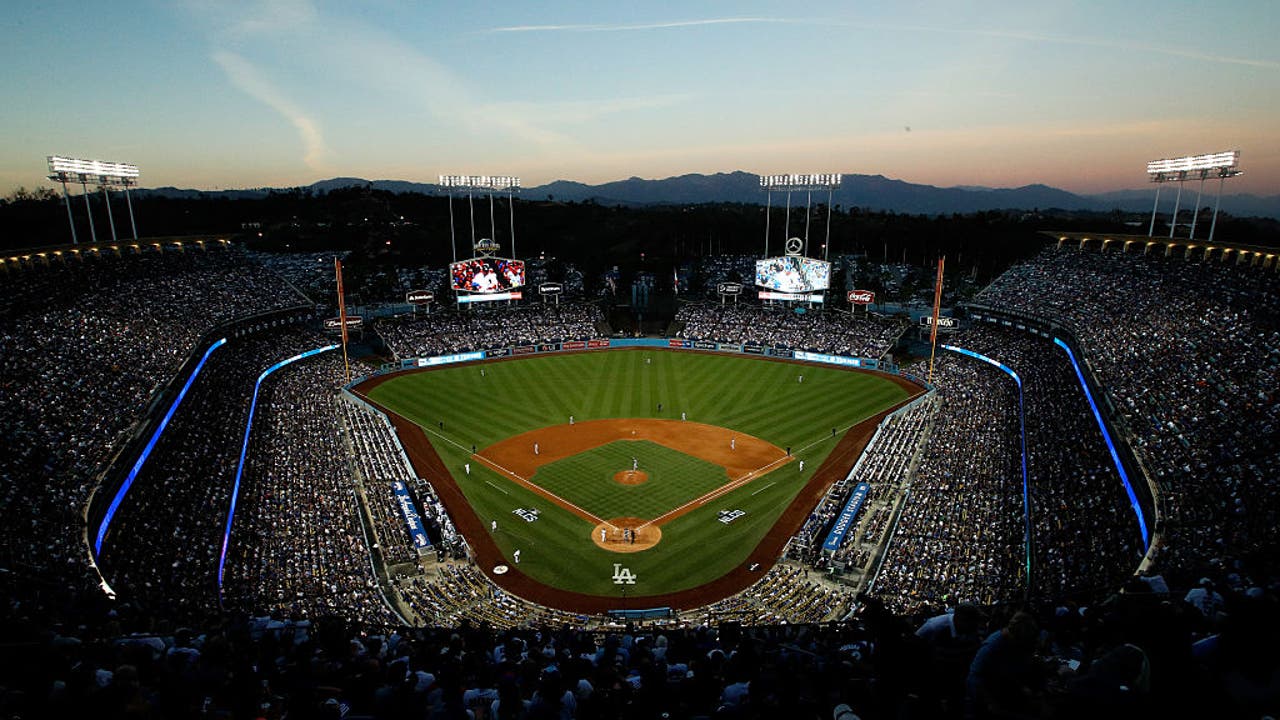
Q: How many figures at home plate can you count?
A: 3